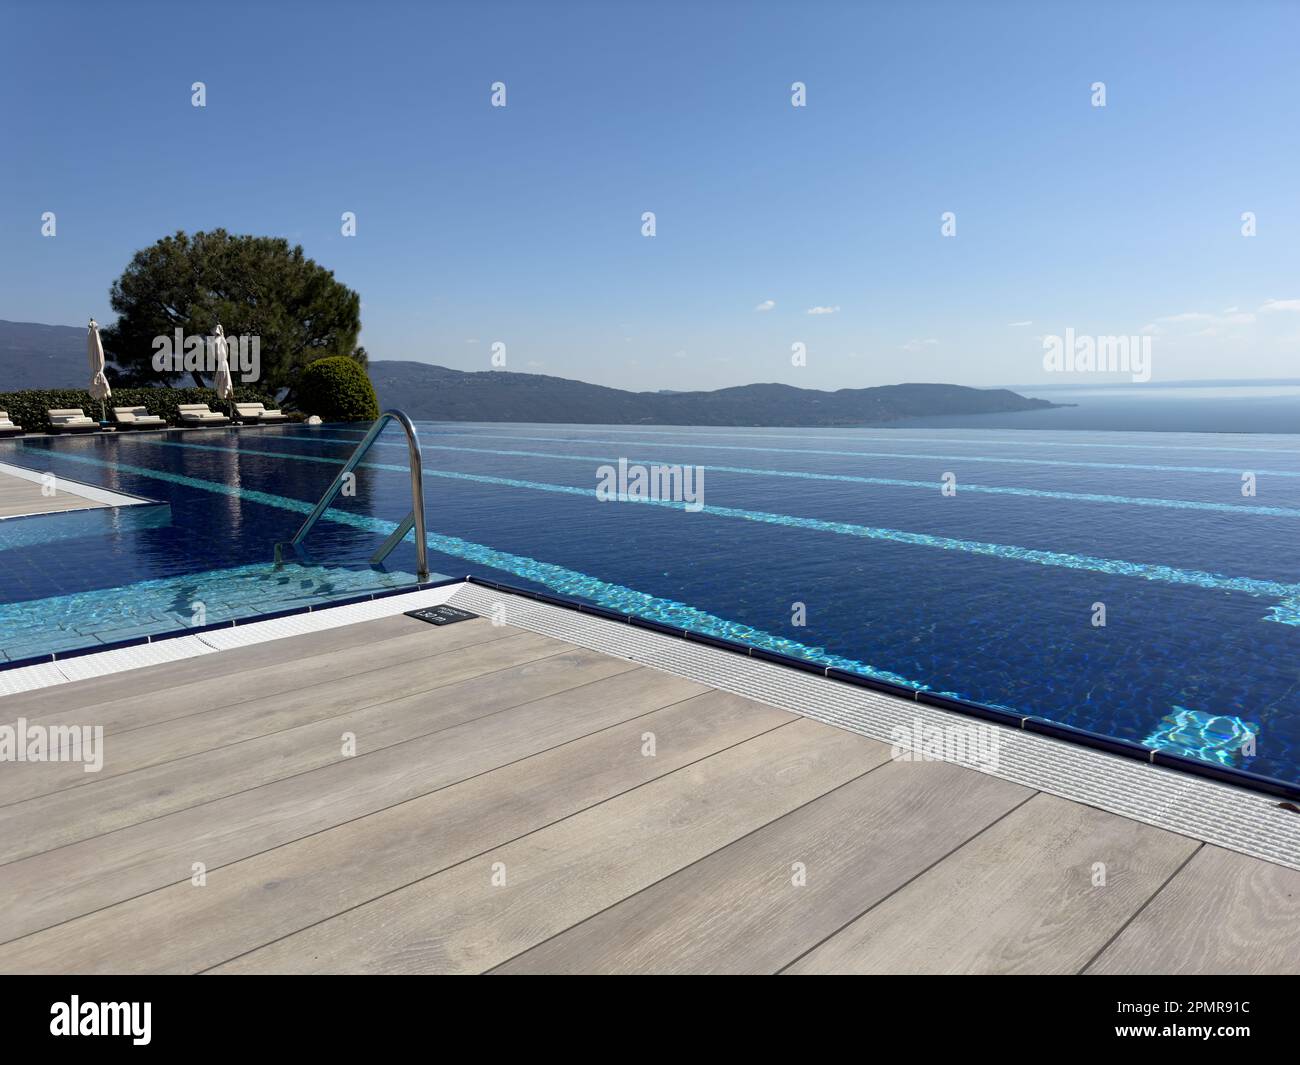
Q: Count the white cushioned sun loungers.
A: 5